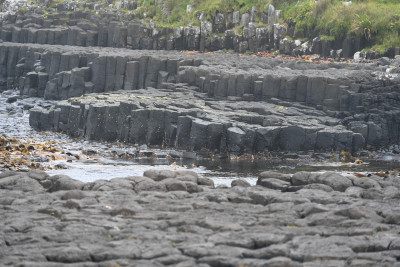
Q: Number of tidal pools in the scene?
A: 1